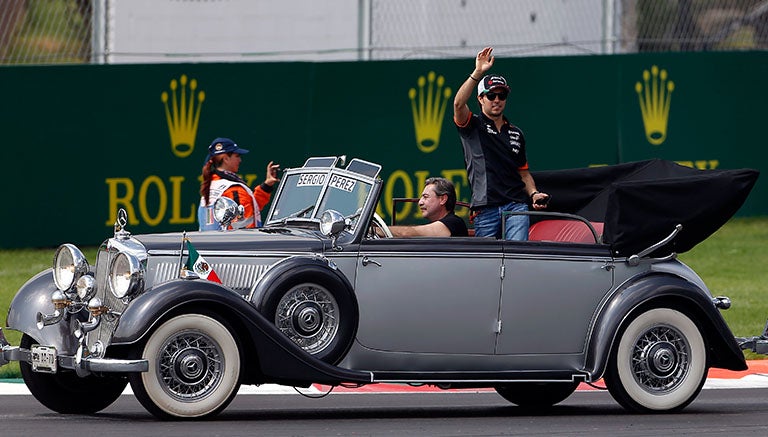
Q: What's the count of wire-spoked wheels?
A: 3